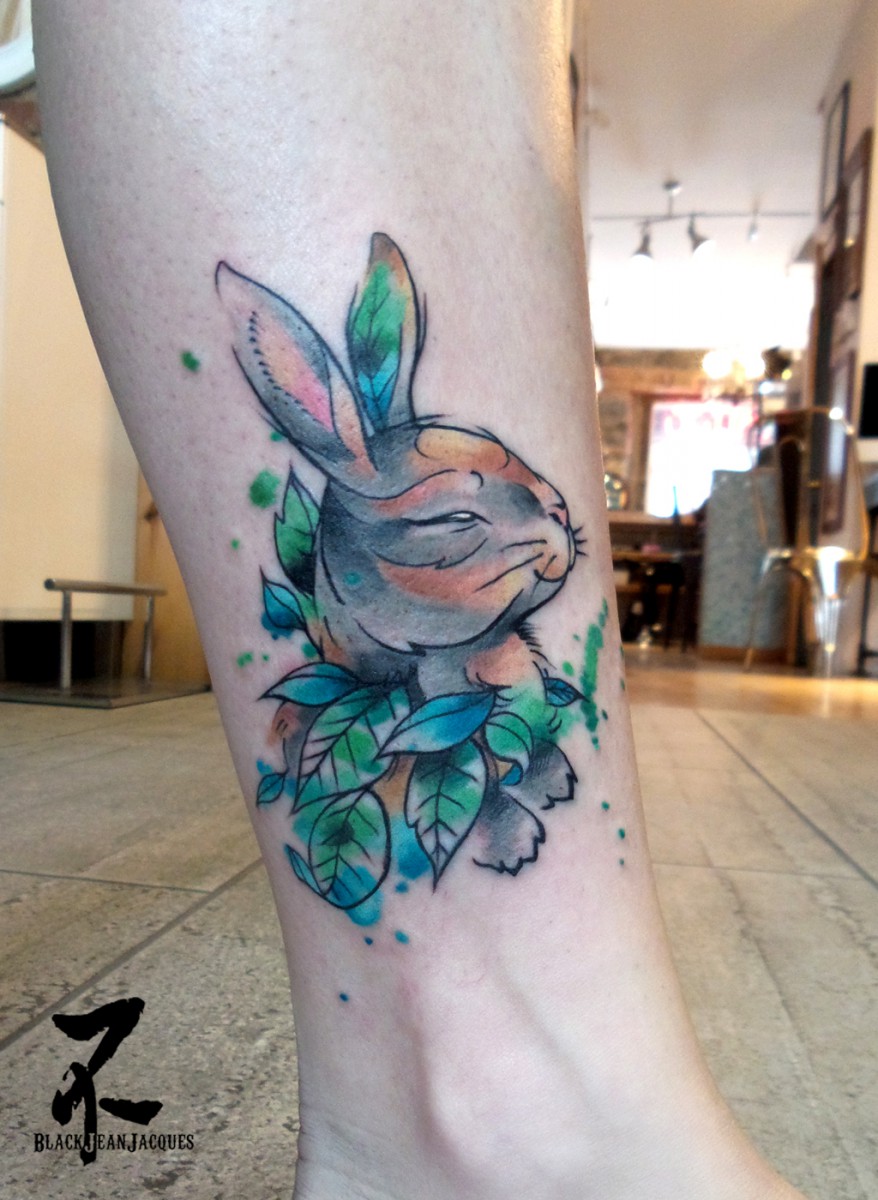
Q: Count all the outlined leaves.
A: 11